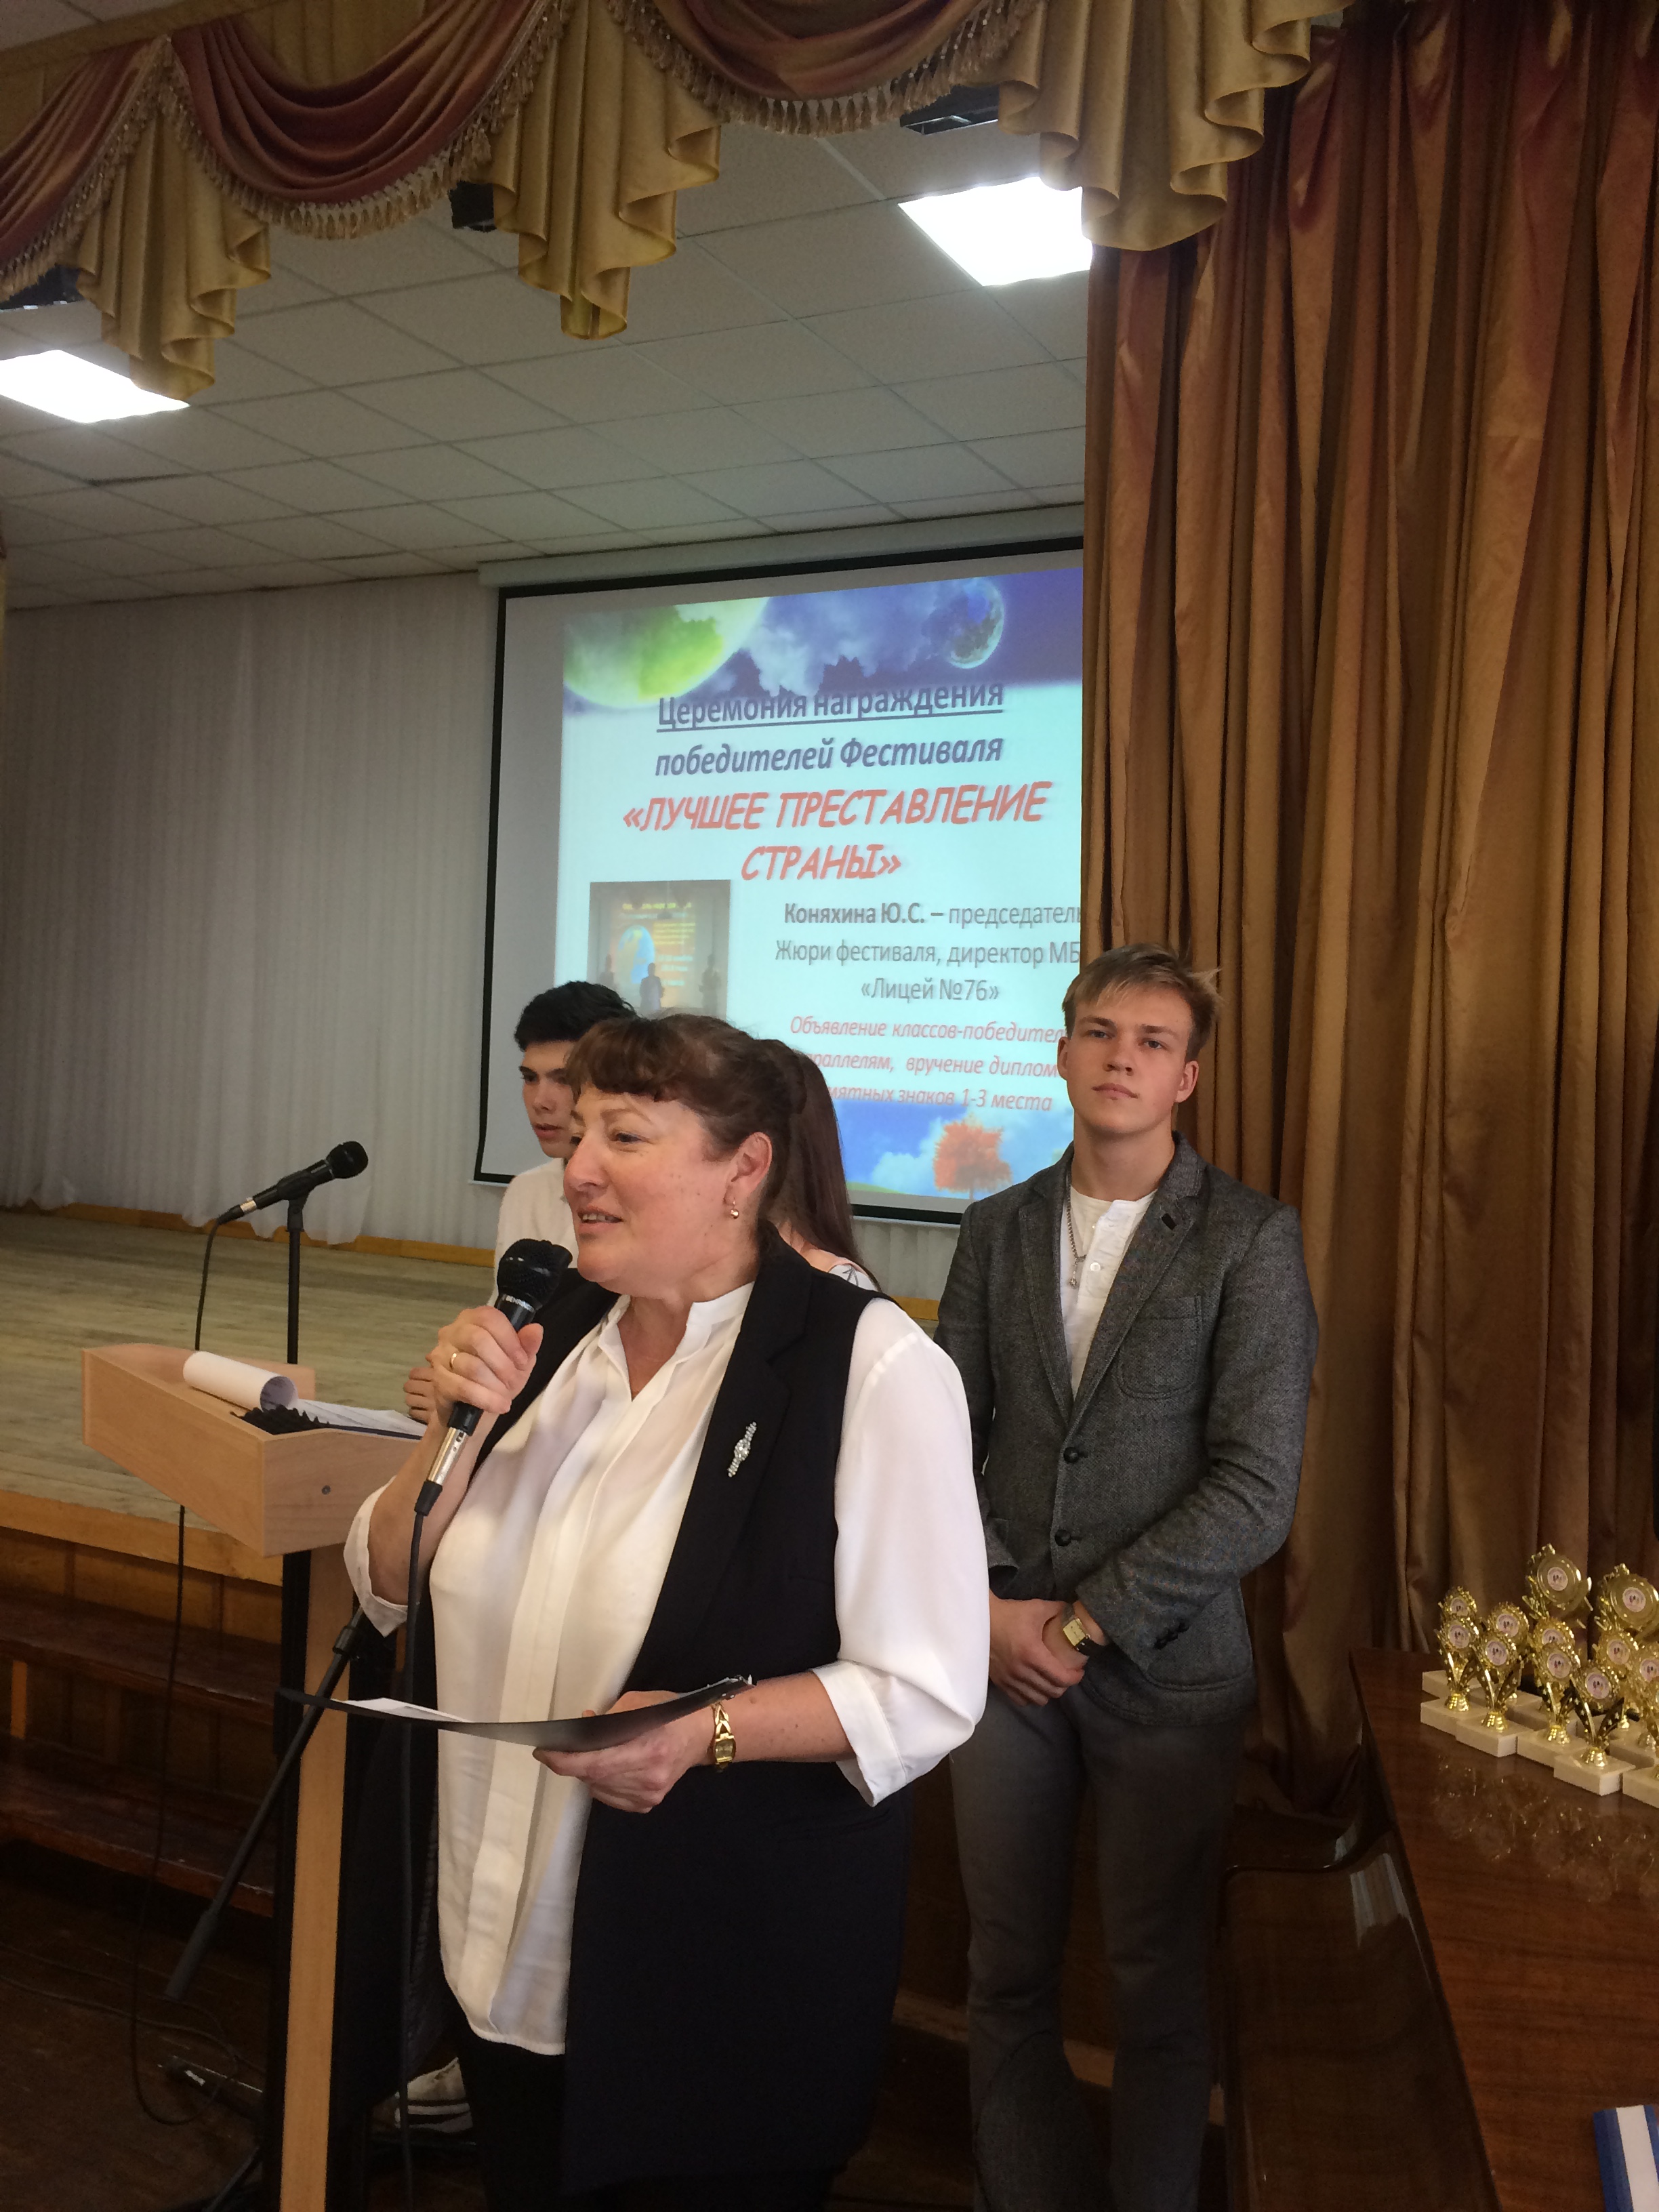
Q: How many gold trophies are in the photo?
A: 12